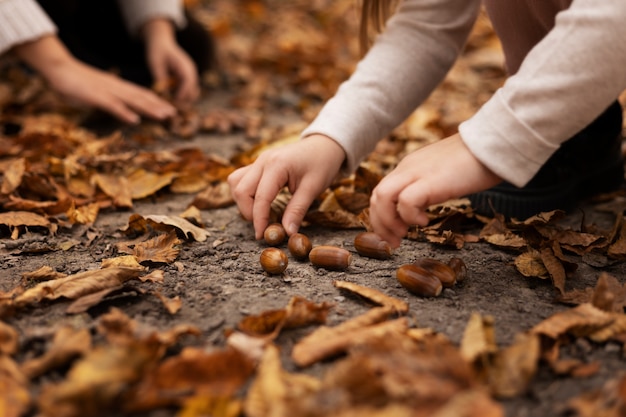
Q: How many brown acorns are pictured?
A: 8